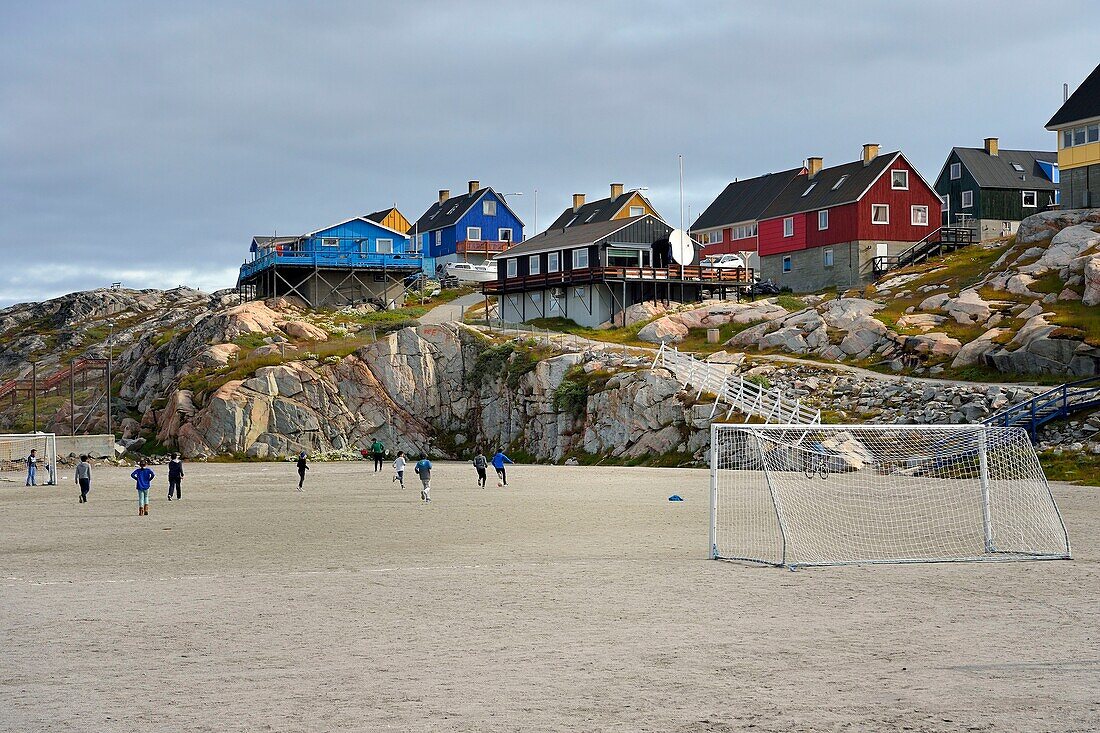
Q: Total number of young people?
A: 10